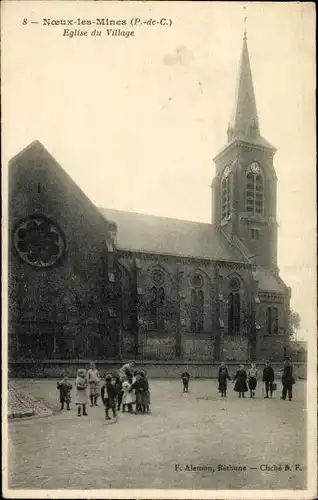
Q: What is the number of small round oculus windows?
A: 3